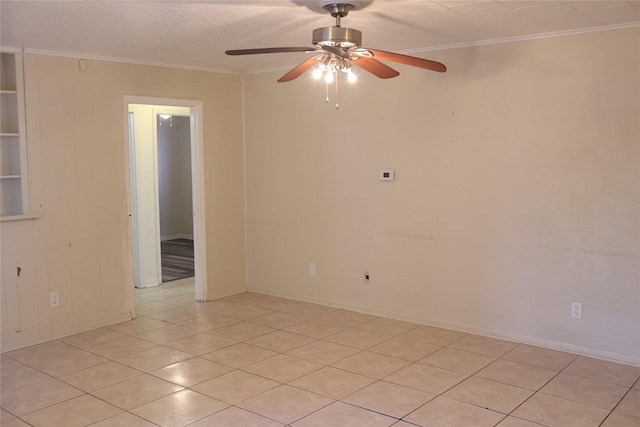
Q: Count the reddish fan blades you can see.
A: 3